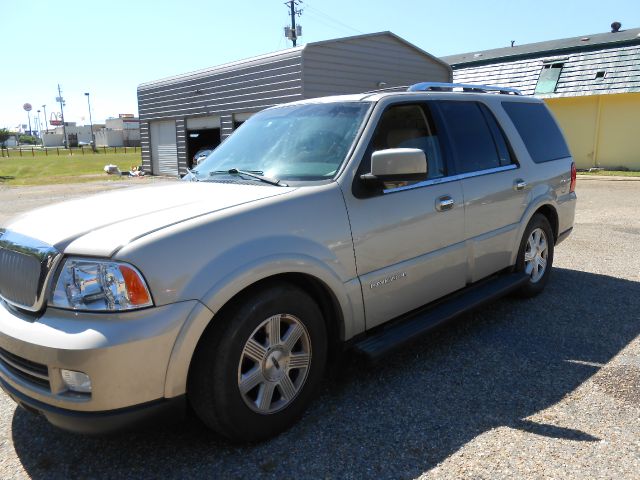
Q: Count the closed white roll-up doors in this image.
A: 1